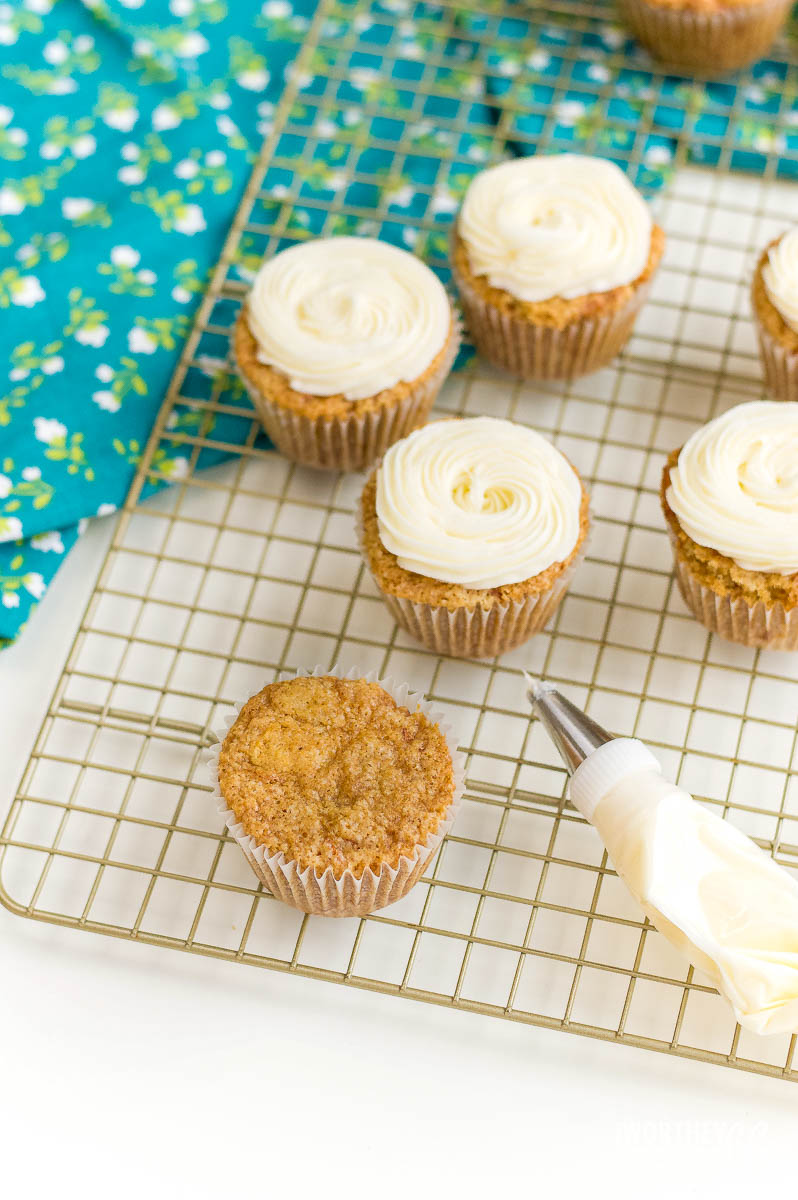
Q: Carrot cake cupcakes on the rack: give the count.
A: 7